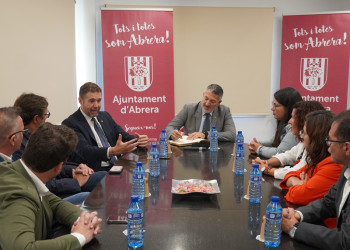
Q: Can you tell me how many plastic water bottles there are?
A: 9